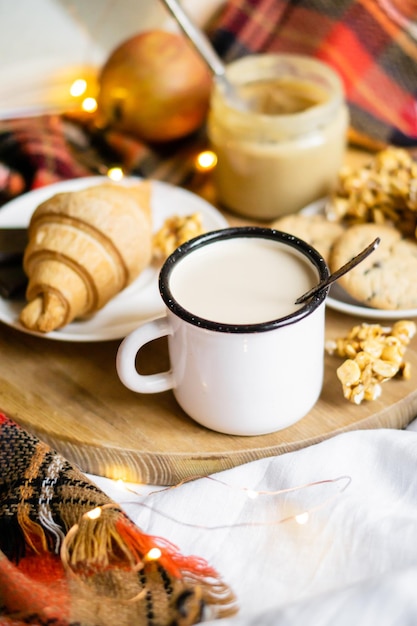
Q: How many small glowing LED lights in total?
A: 9